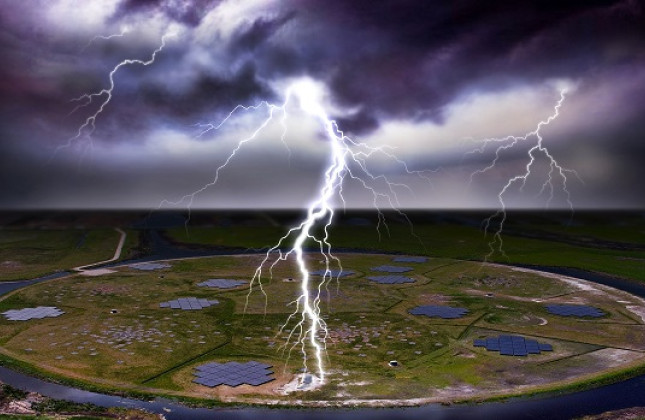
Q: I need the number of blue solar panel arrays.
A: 12